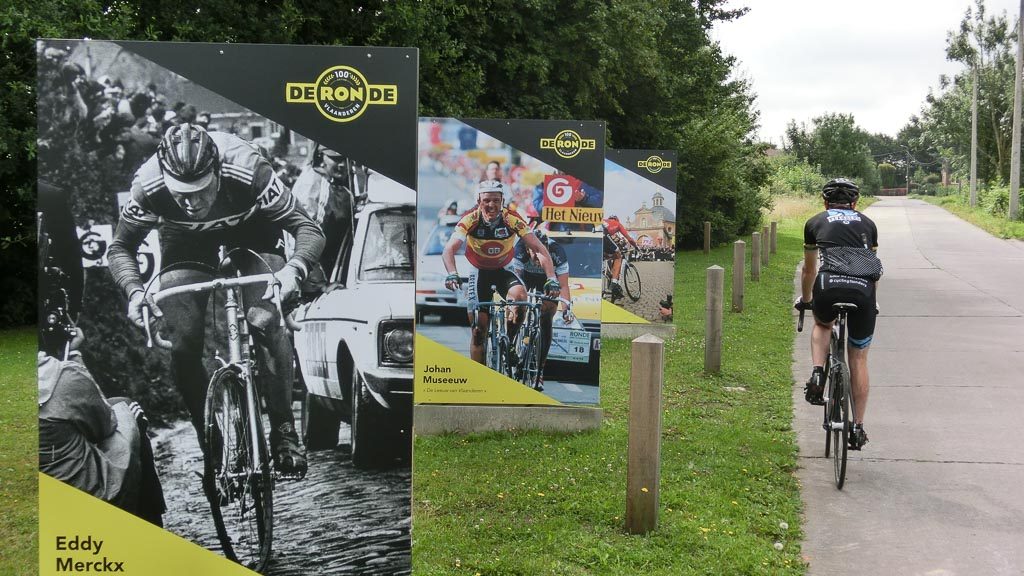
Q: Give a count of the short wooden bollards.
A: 7